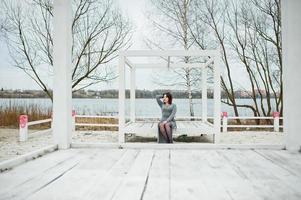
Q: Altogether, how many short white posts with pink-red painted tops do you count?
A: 4